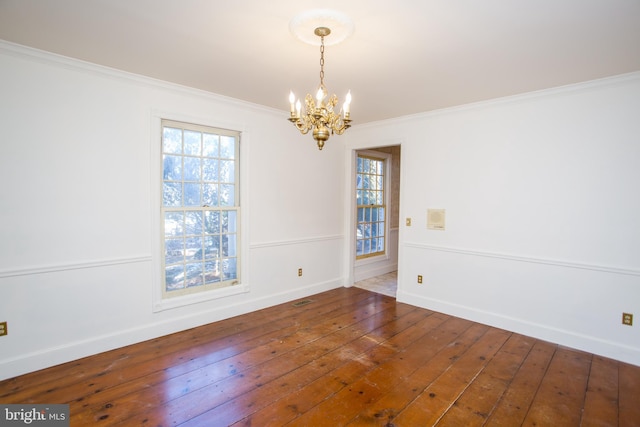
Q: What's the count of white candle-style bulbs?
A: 5